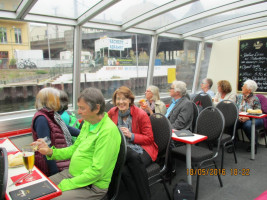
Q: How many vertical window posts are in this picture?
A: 3